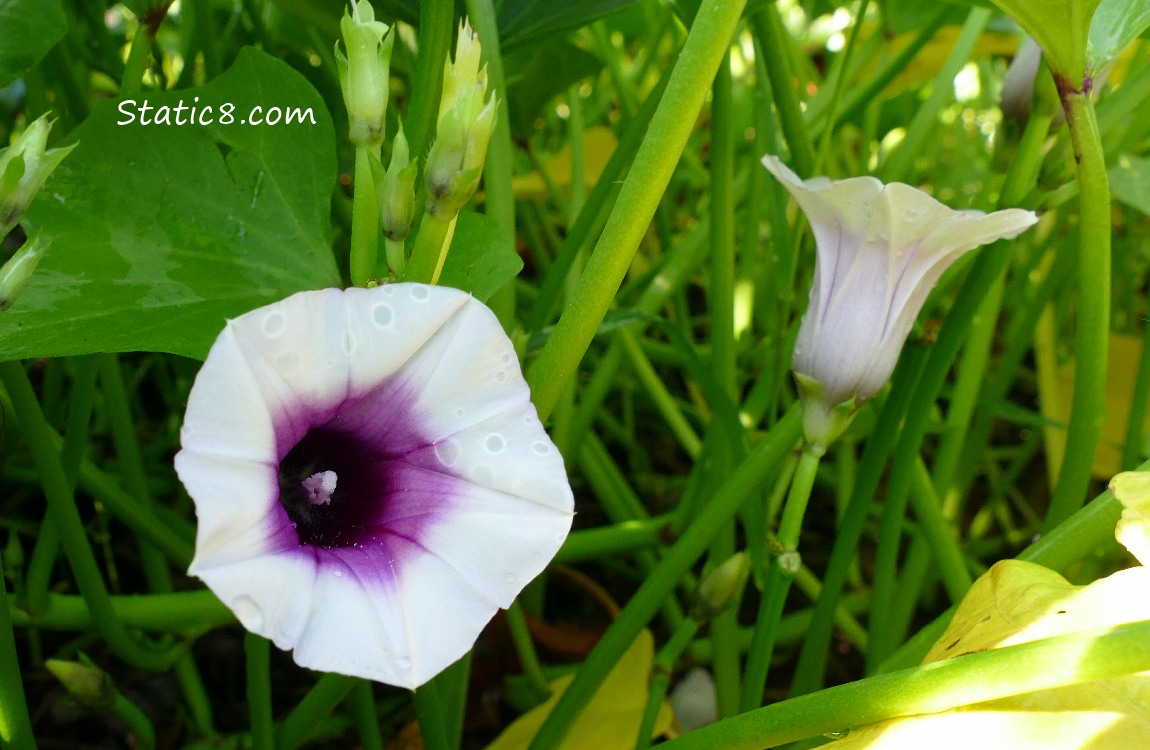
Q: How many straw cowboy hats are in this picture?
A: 0